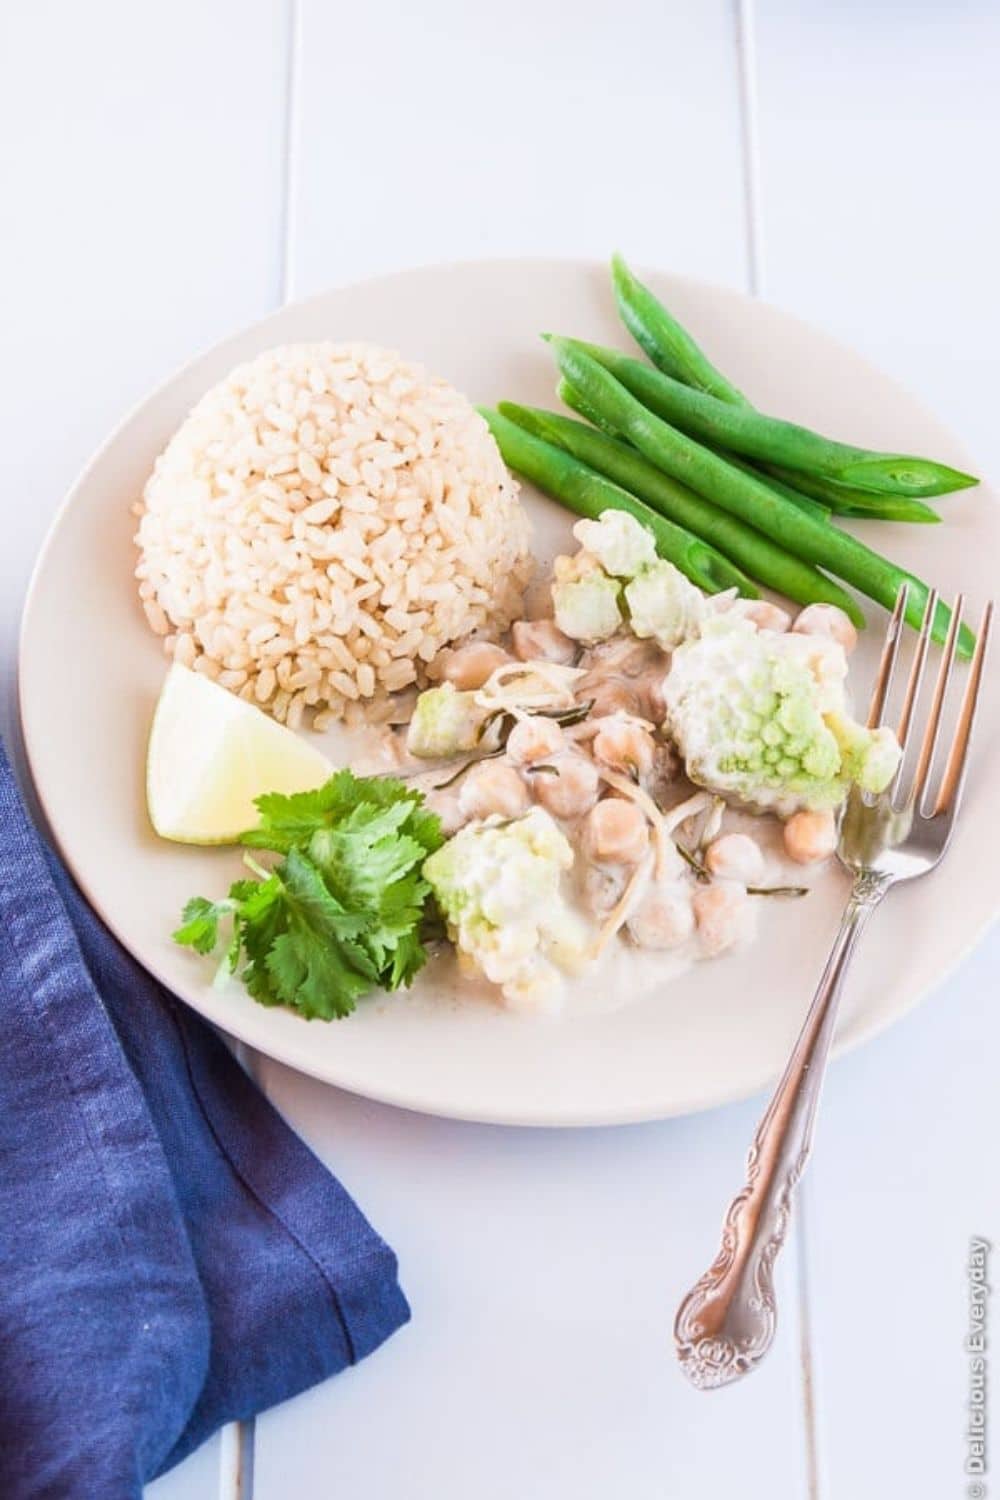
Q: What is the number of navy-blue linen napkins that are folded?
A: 1